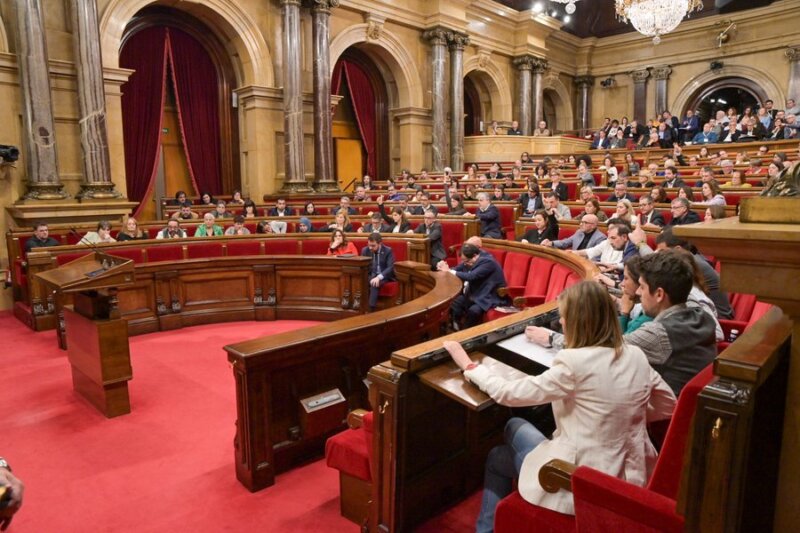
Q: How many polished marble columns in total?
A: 12